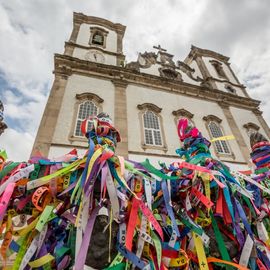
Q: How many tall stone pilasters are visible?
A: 4